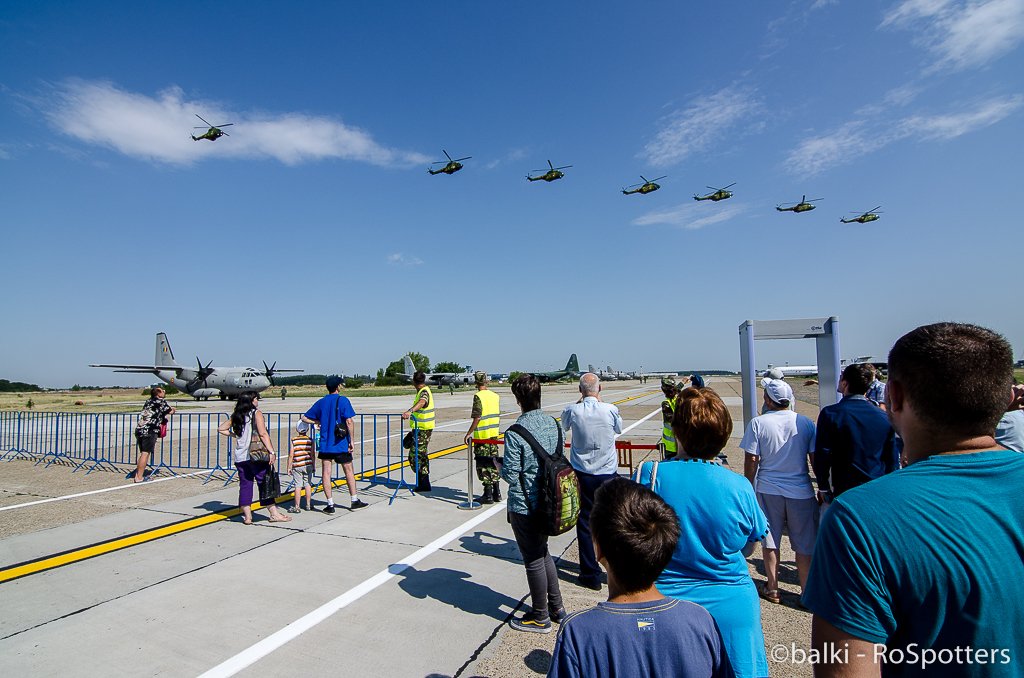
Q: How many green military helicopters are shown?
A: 7